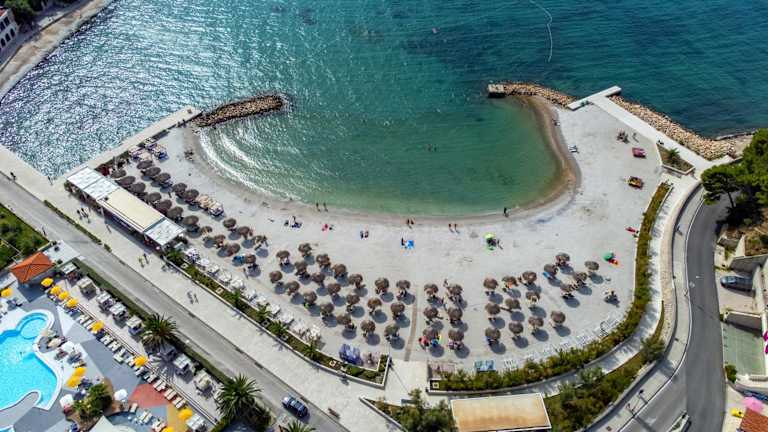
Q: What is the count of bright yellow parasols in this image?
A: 11